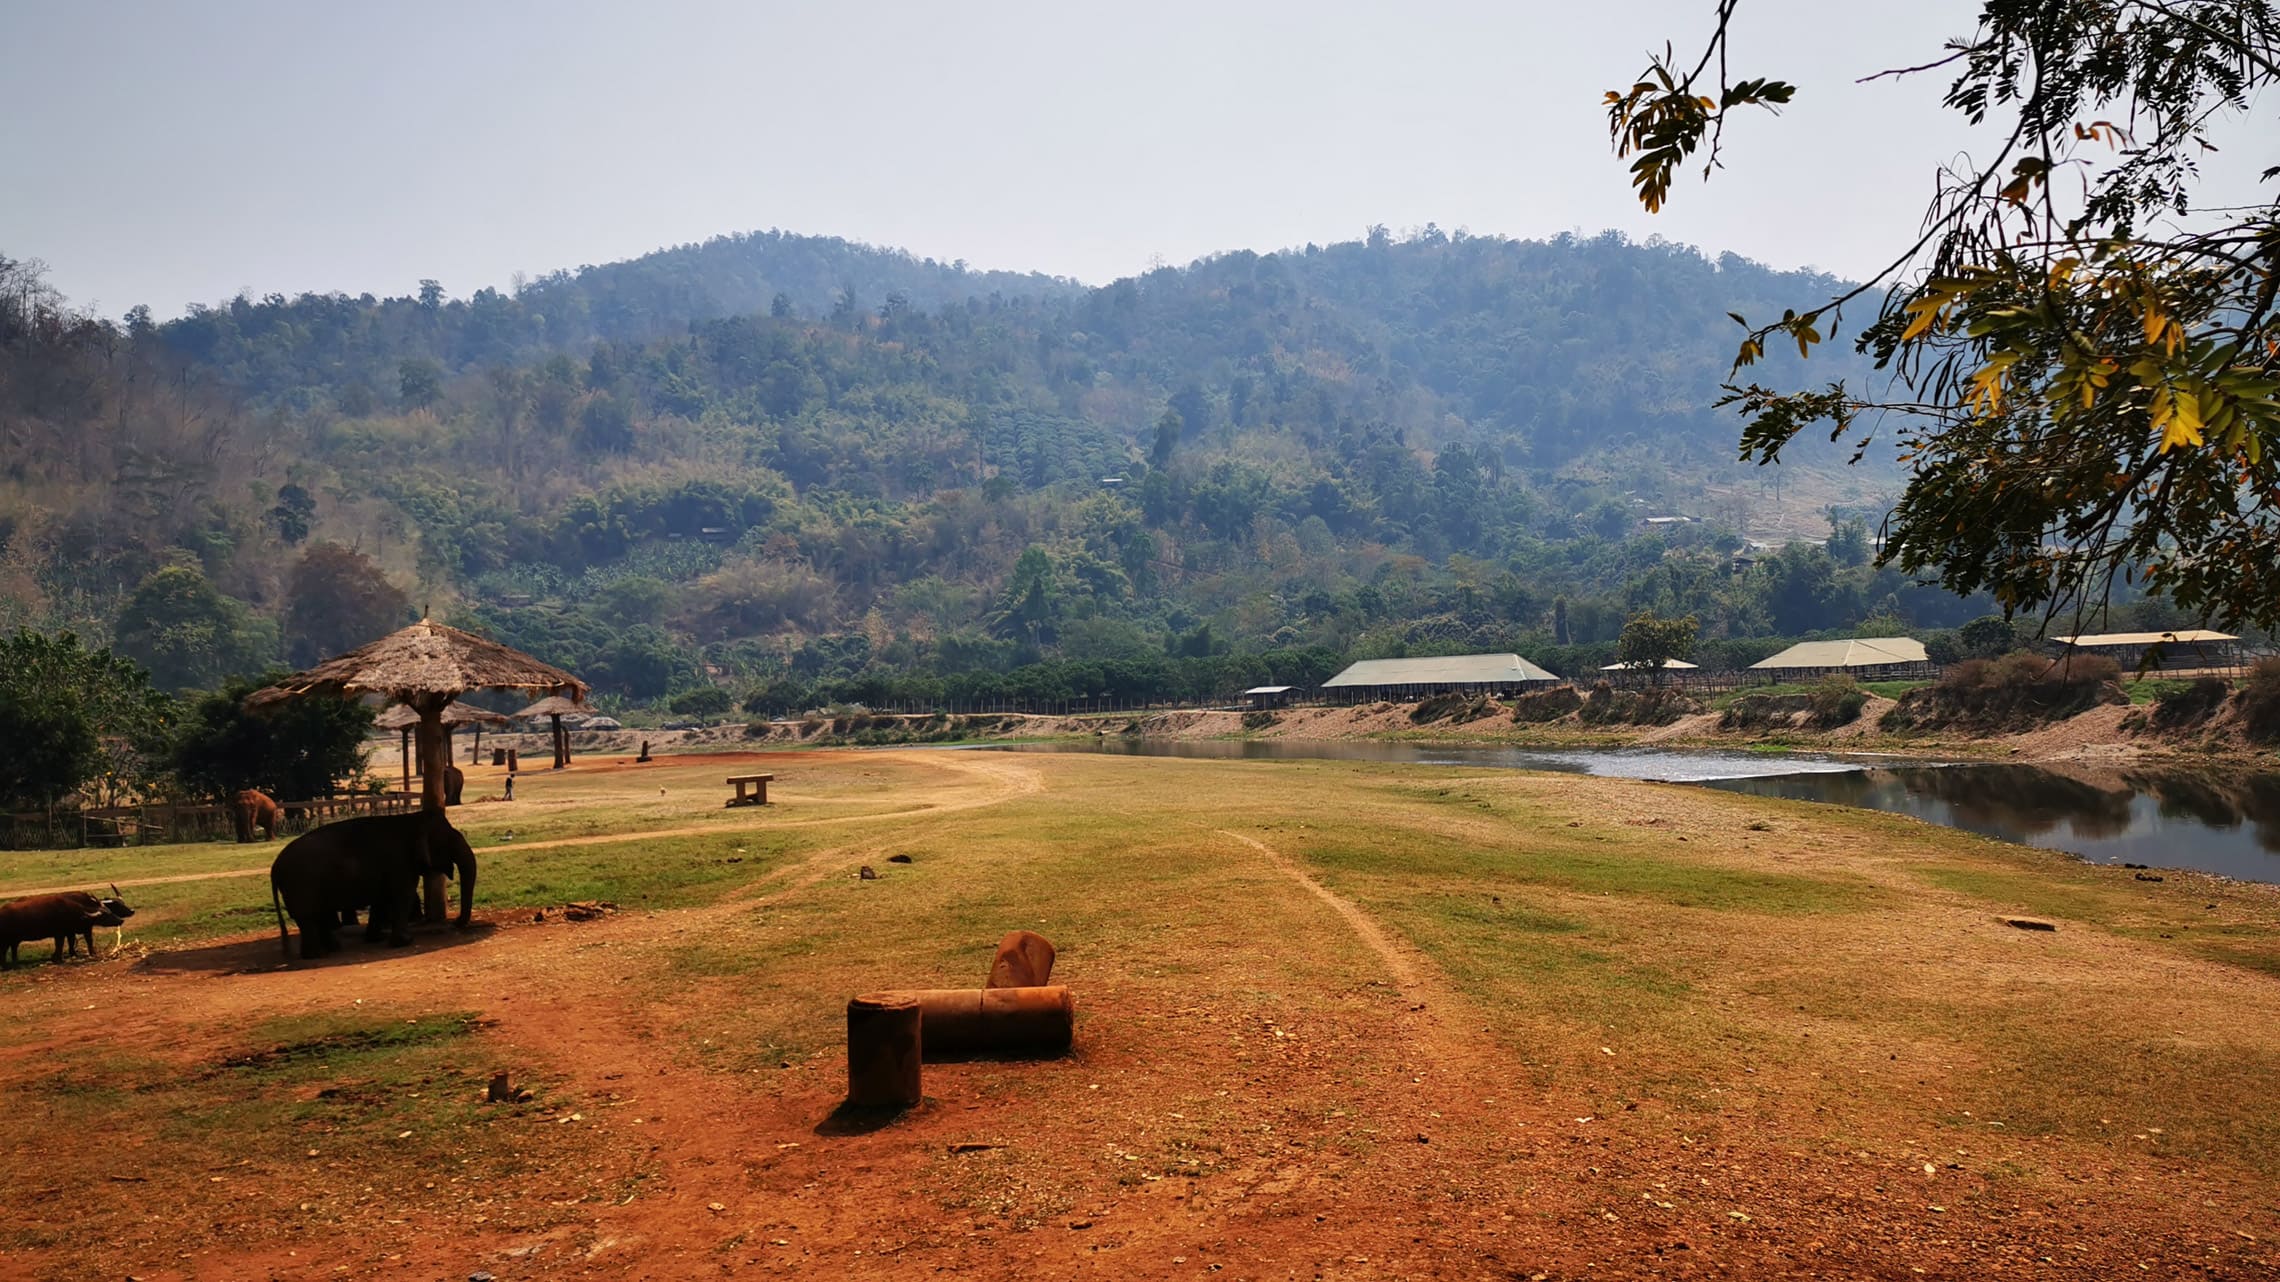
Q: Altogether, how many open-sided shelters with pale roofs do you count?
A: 5